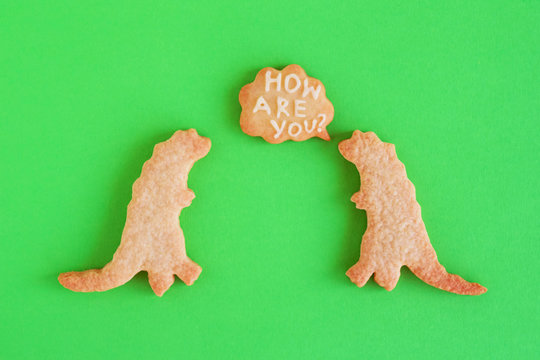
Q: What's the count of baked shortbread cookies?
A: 3